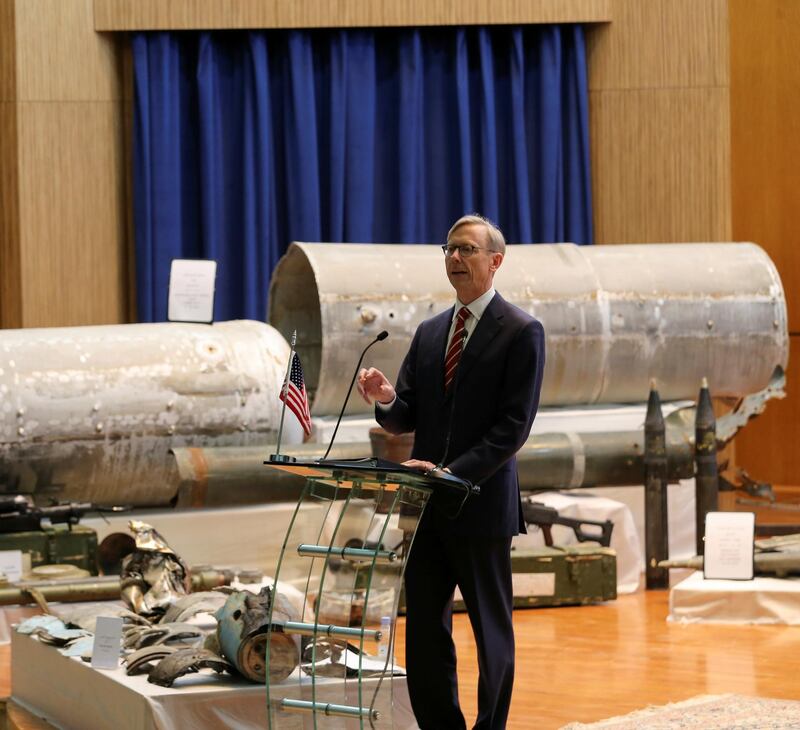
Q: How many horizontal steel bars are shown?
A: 3